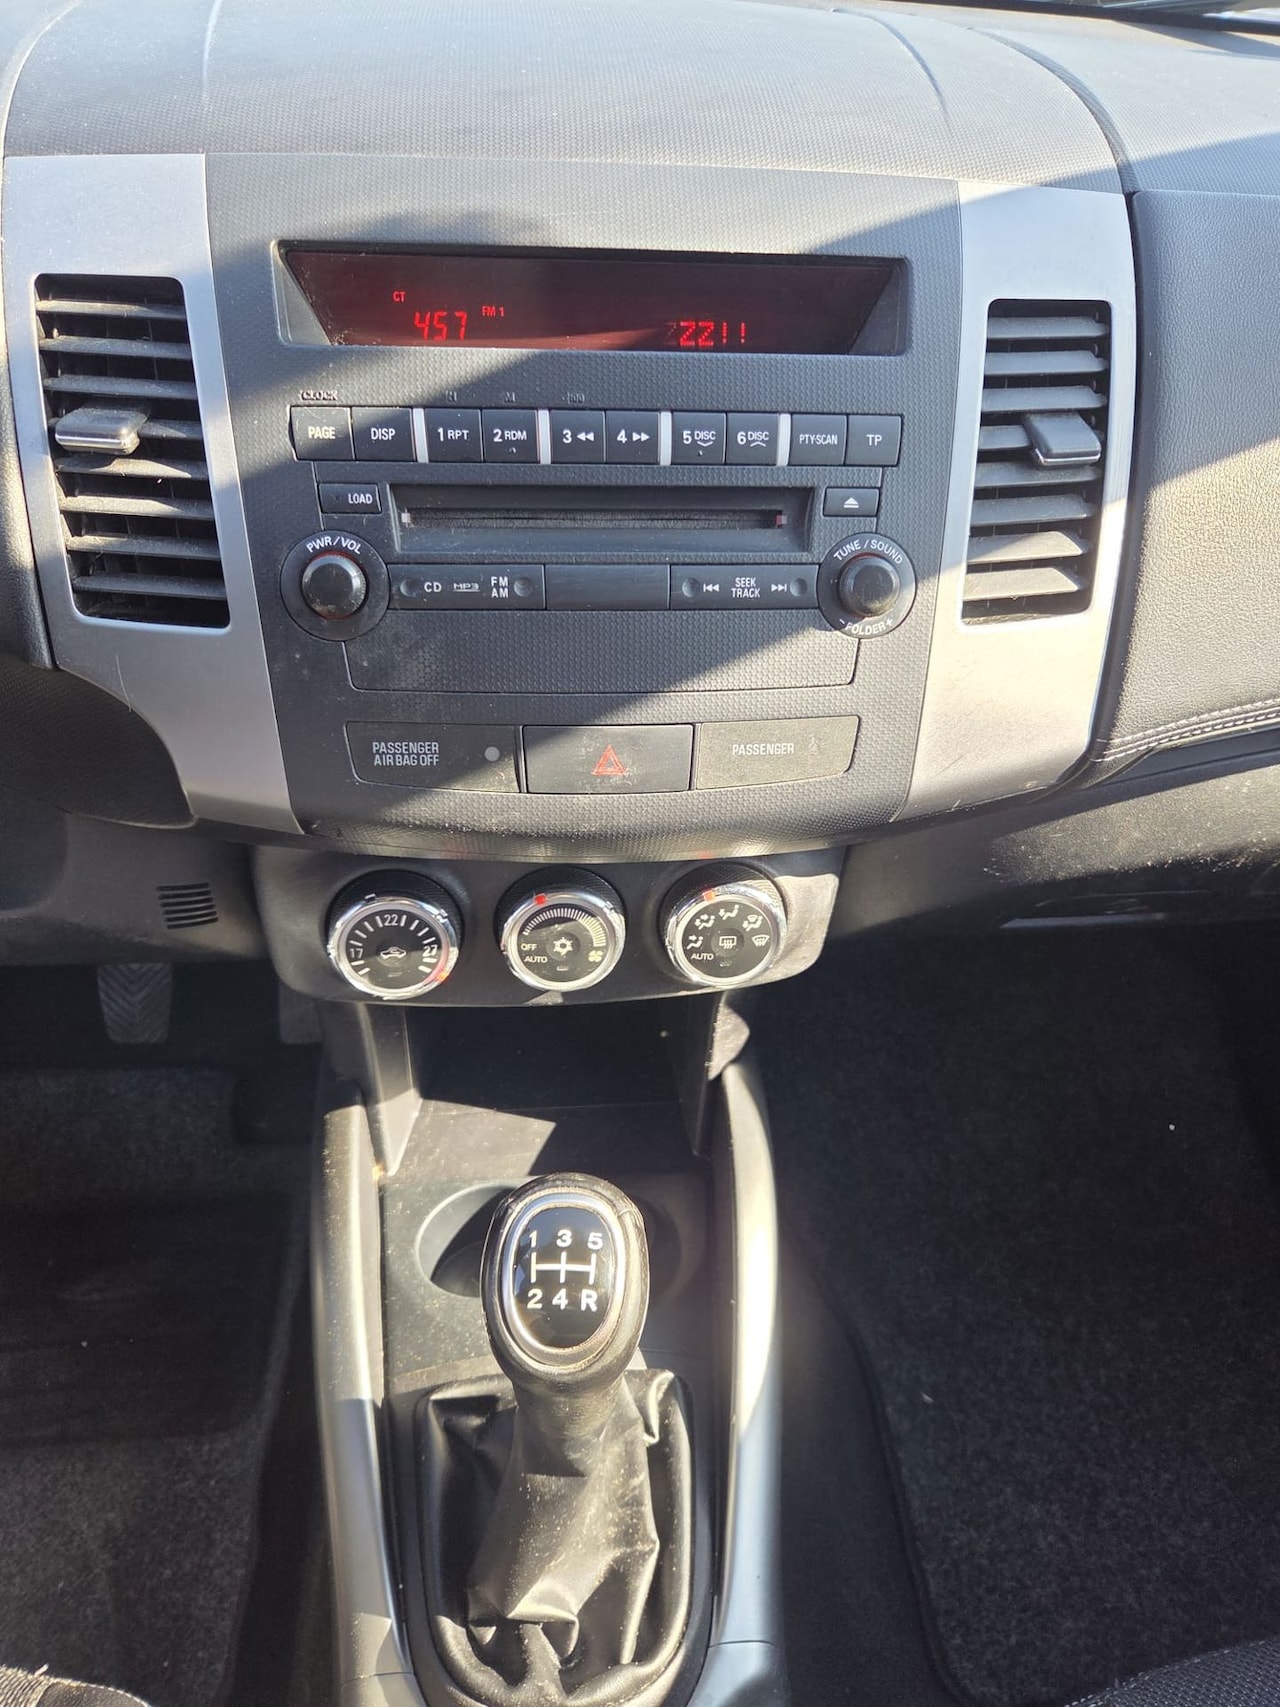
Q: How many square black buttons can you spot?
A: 10